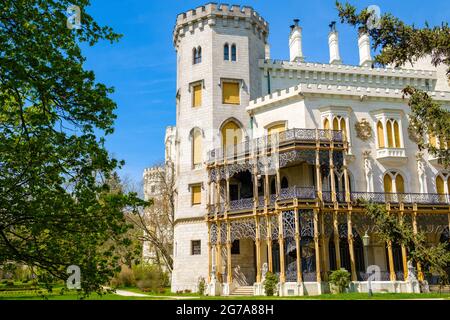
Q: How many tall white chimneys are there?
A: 3